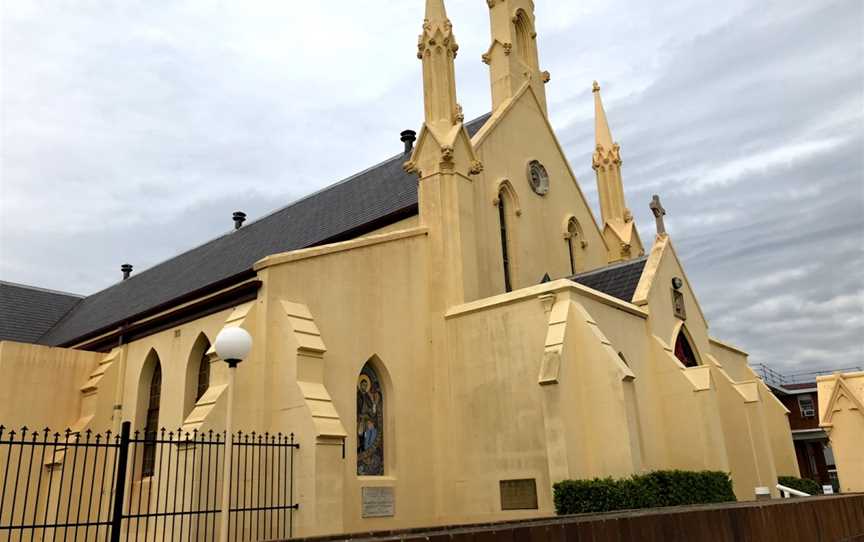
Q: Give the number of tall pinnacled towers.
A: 3